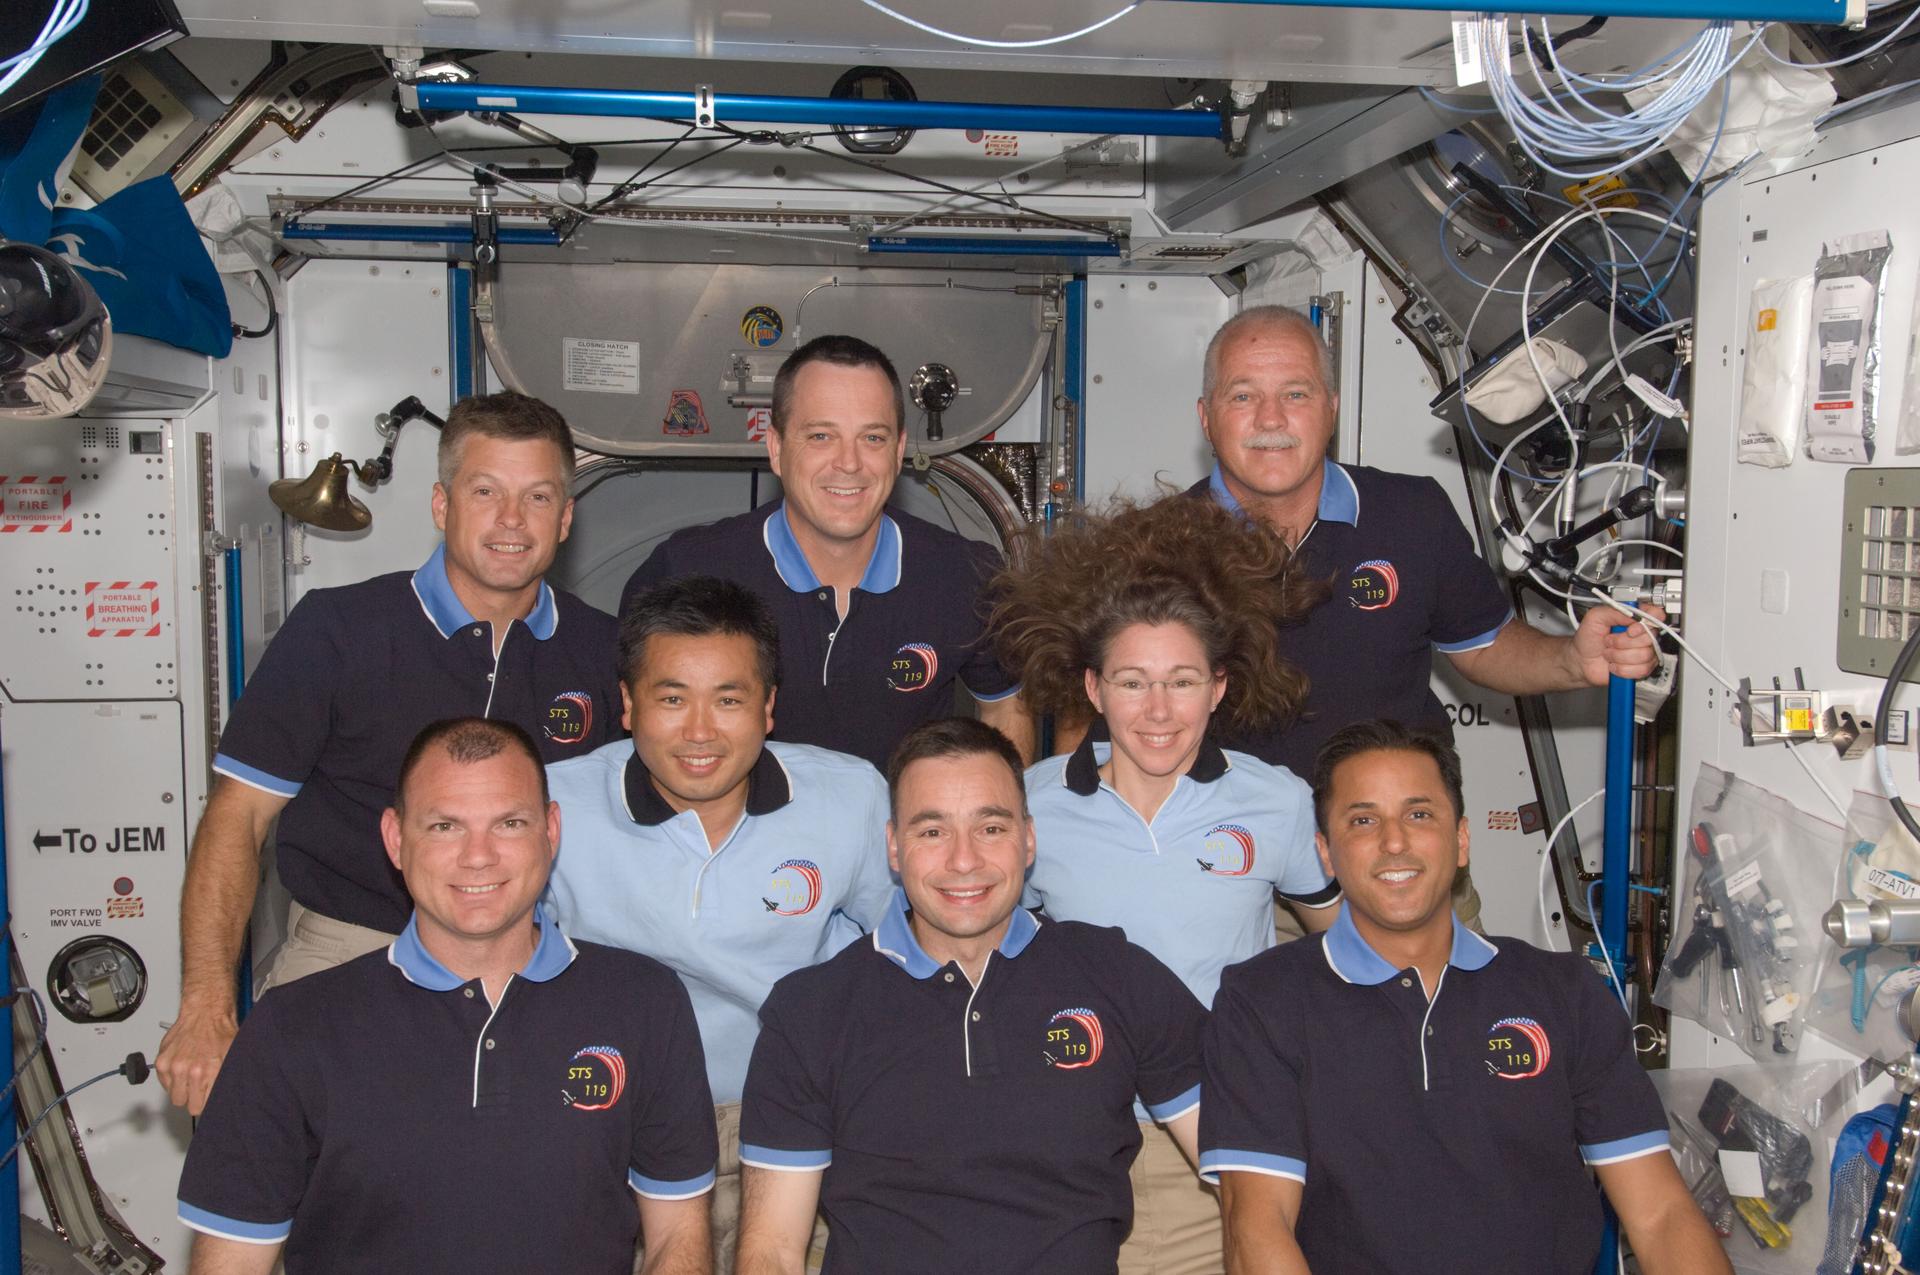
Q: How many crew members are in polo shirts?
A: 8